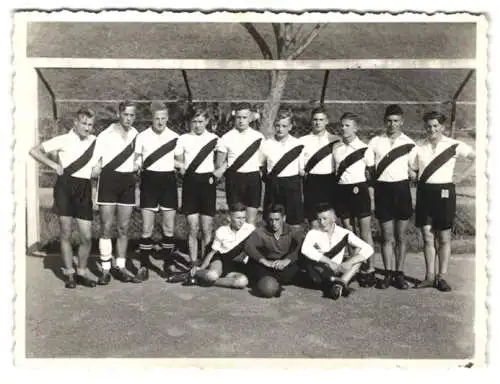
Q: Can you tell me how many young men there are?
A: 13